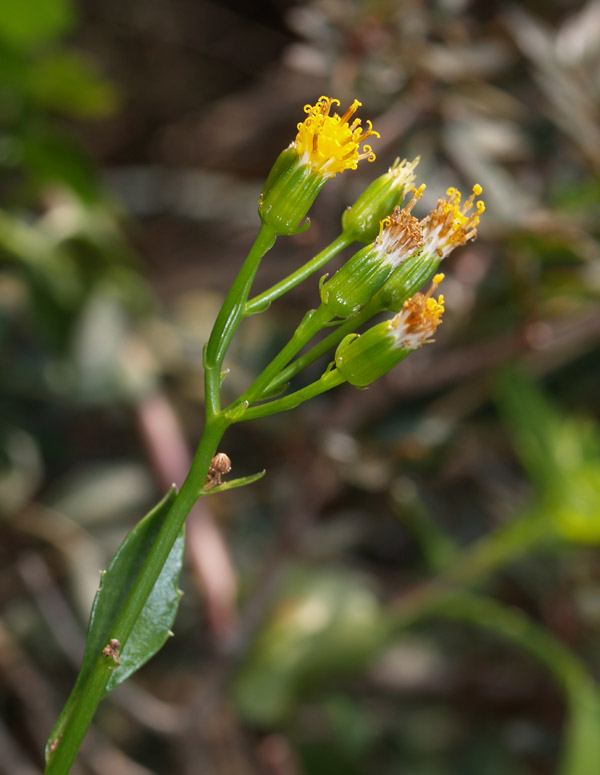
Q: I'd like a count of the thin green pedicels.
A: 5